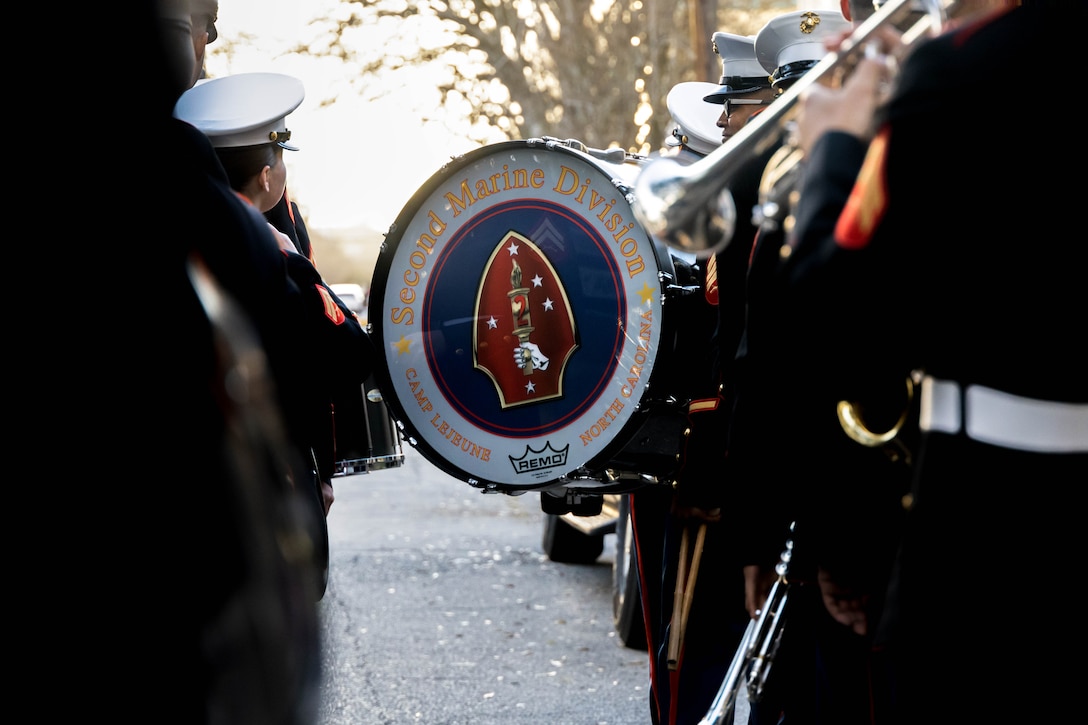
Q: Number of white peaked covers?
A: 4